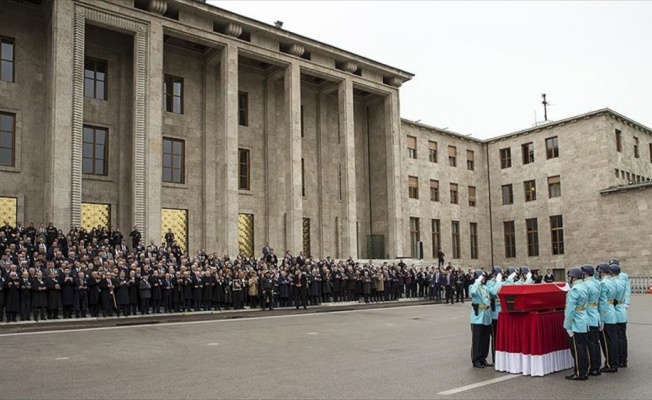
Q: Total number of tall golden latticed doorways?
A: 4